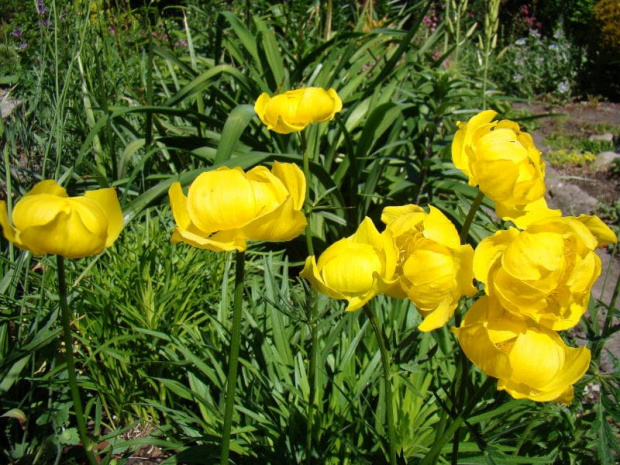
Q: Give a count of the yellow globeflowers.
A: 8